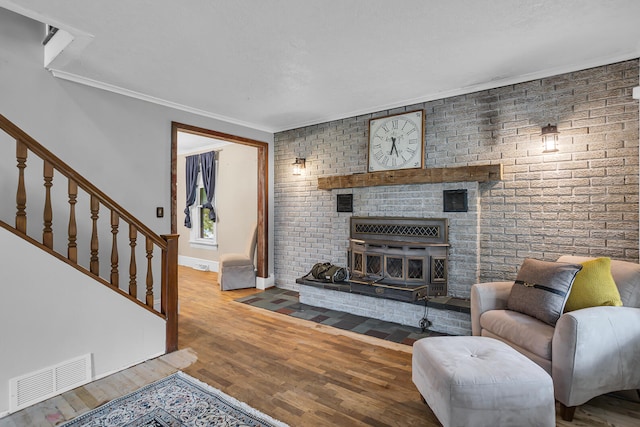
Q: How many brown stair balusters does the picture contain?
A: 7